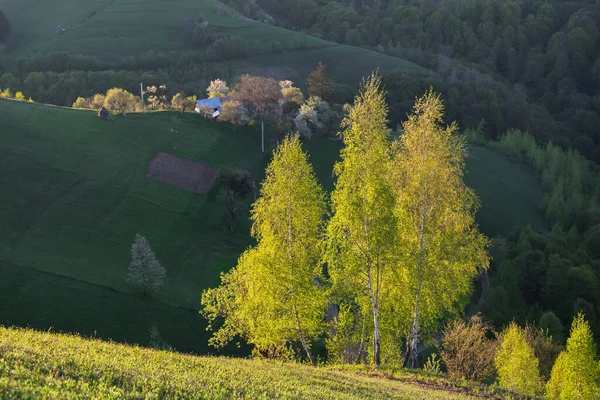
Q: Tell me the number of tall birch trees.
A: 3